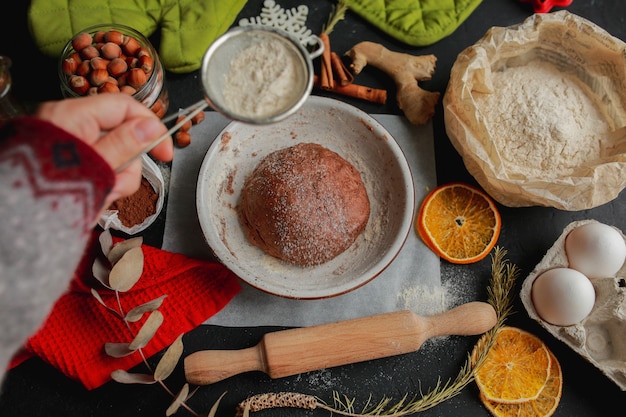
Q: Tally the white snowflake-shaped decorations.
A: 1